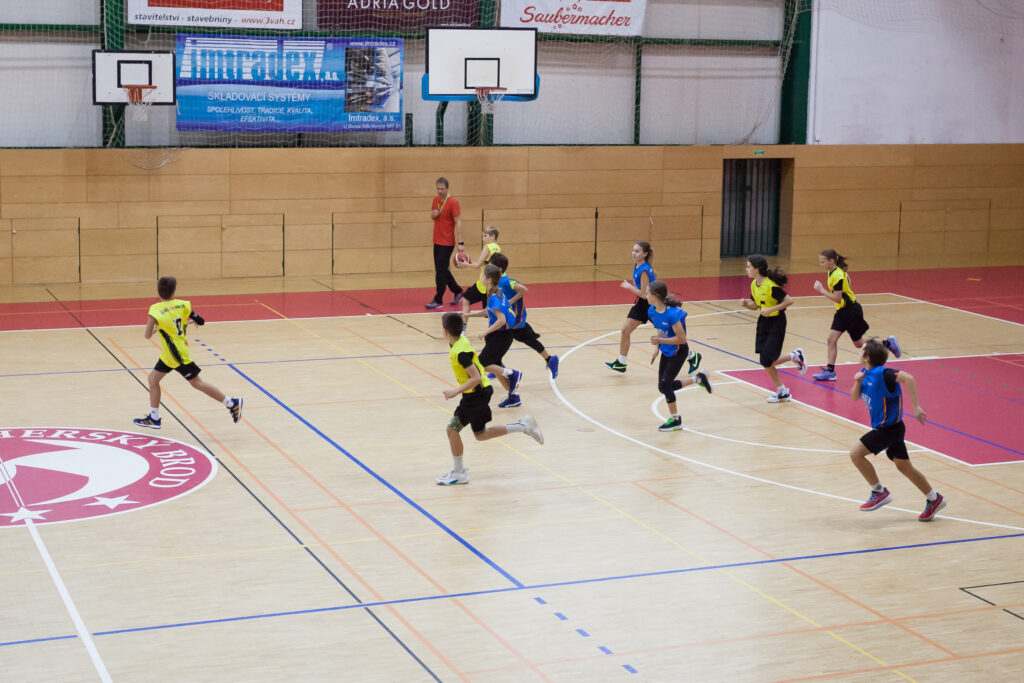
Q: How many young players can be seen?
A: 10